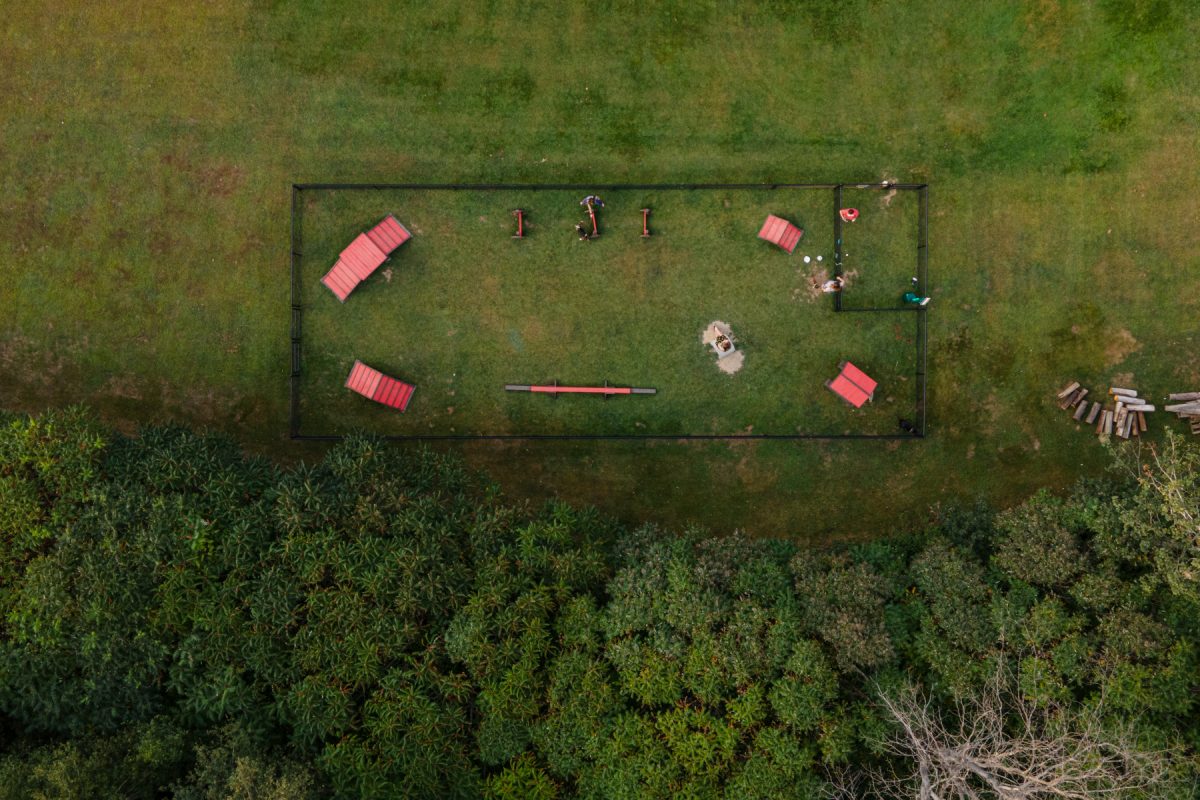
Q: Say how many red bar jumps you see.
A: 3